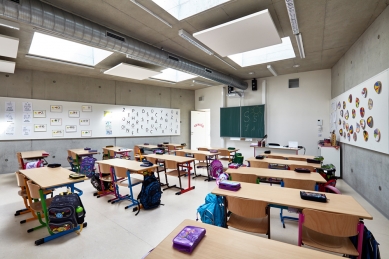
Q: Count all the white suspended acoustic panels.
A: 4